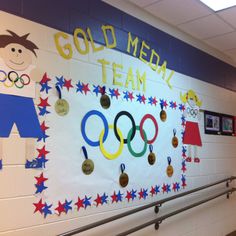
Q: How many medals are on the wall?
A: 8